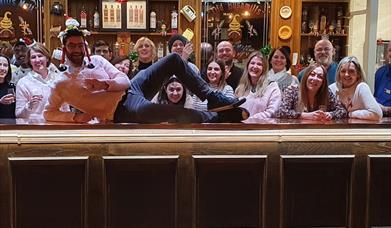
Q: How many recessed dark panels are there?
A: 5